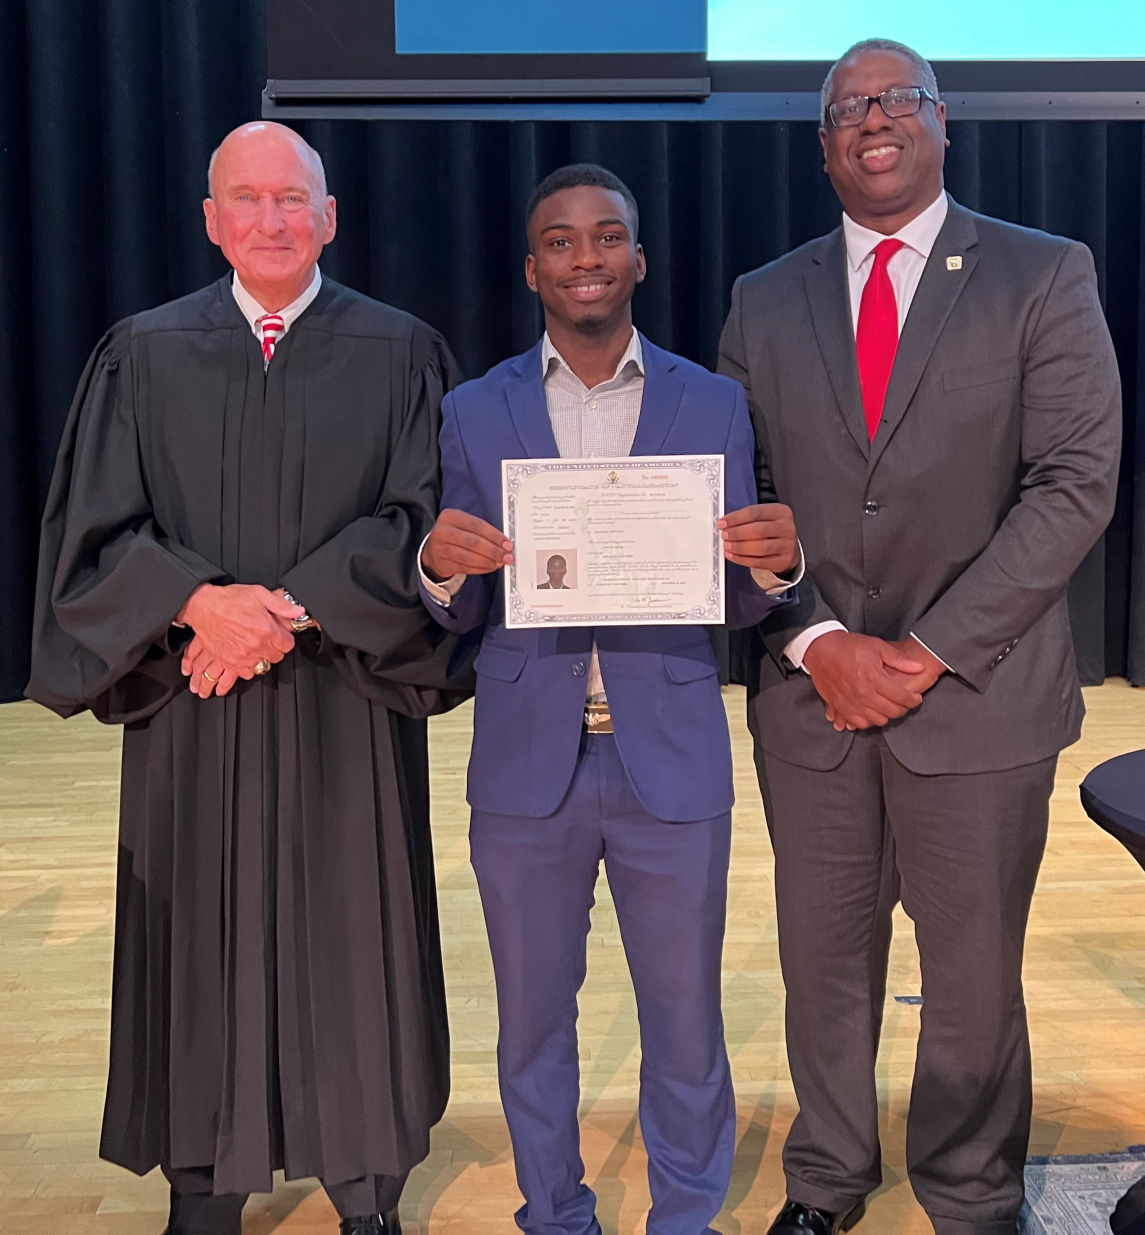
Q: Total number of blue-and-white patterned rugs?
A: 1